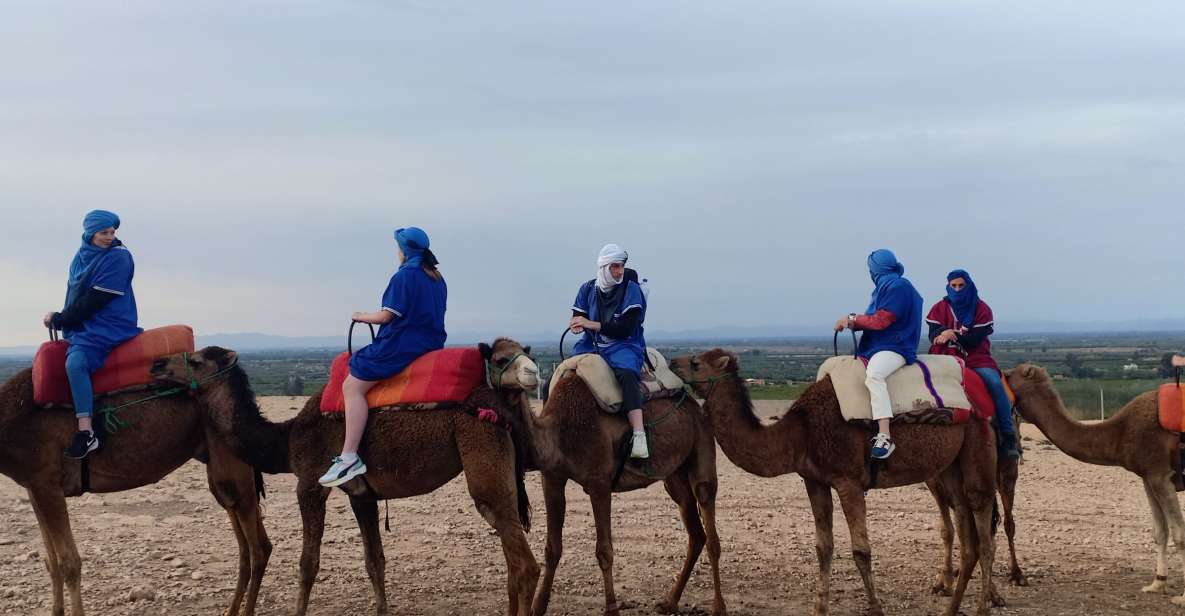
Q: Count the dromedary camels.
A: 6